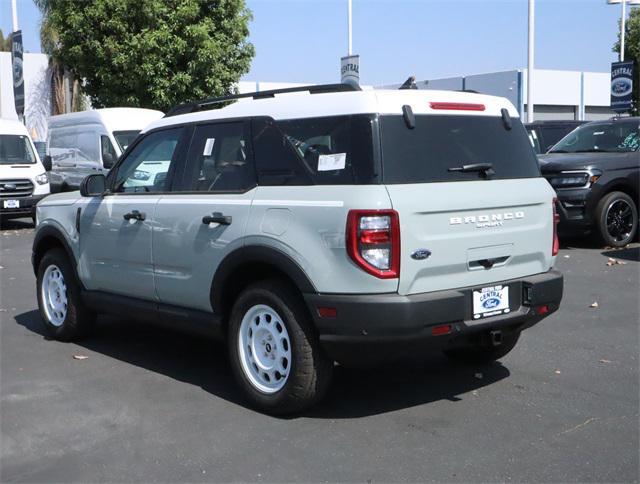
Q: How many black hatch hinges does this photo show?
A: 2